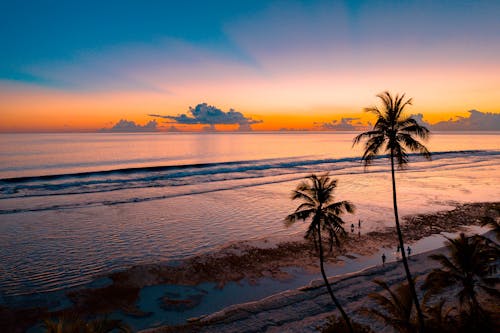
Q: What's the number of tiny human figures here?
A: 5